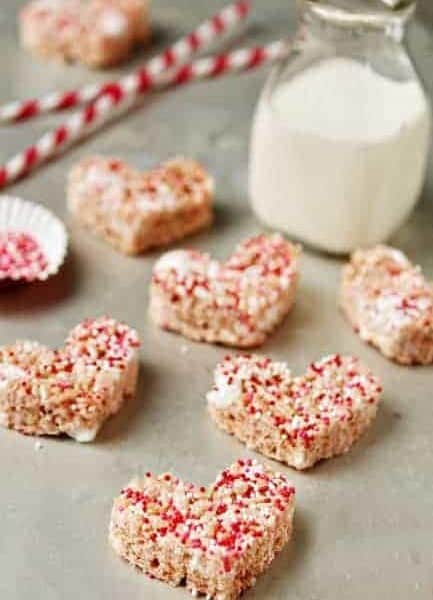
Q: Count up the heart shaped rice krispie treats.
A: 7